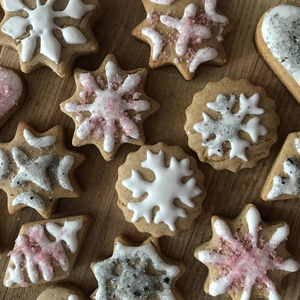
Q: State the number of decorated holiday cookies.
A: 13